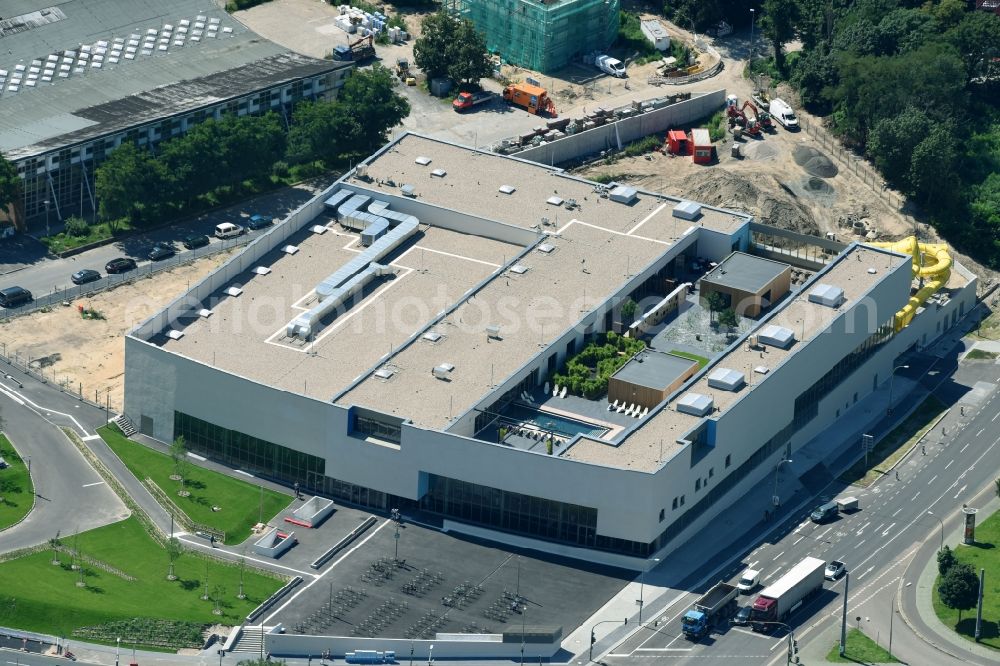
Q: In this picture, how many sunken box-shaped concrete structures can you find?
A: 2